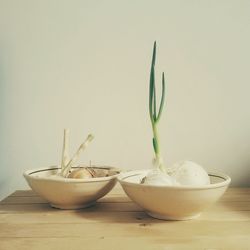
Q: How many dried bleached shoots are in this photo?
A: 2